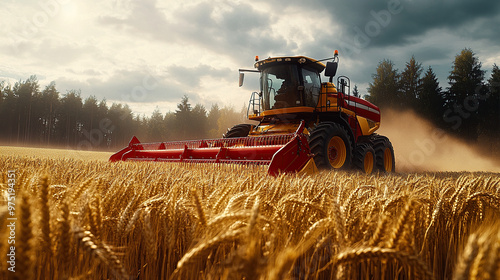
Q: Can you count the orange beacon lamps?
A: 2